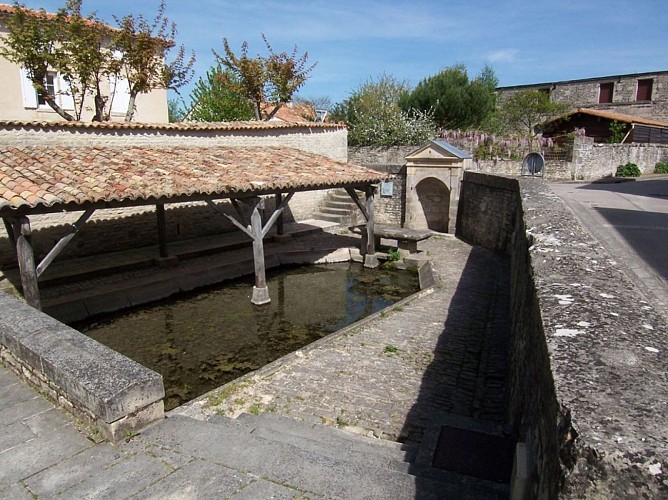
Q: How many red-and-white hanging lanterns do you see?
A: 0